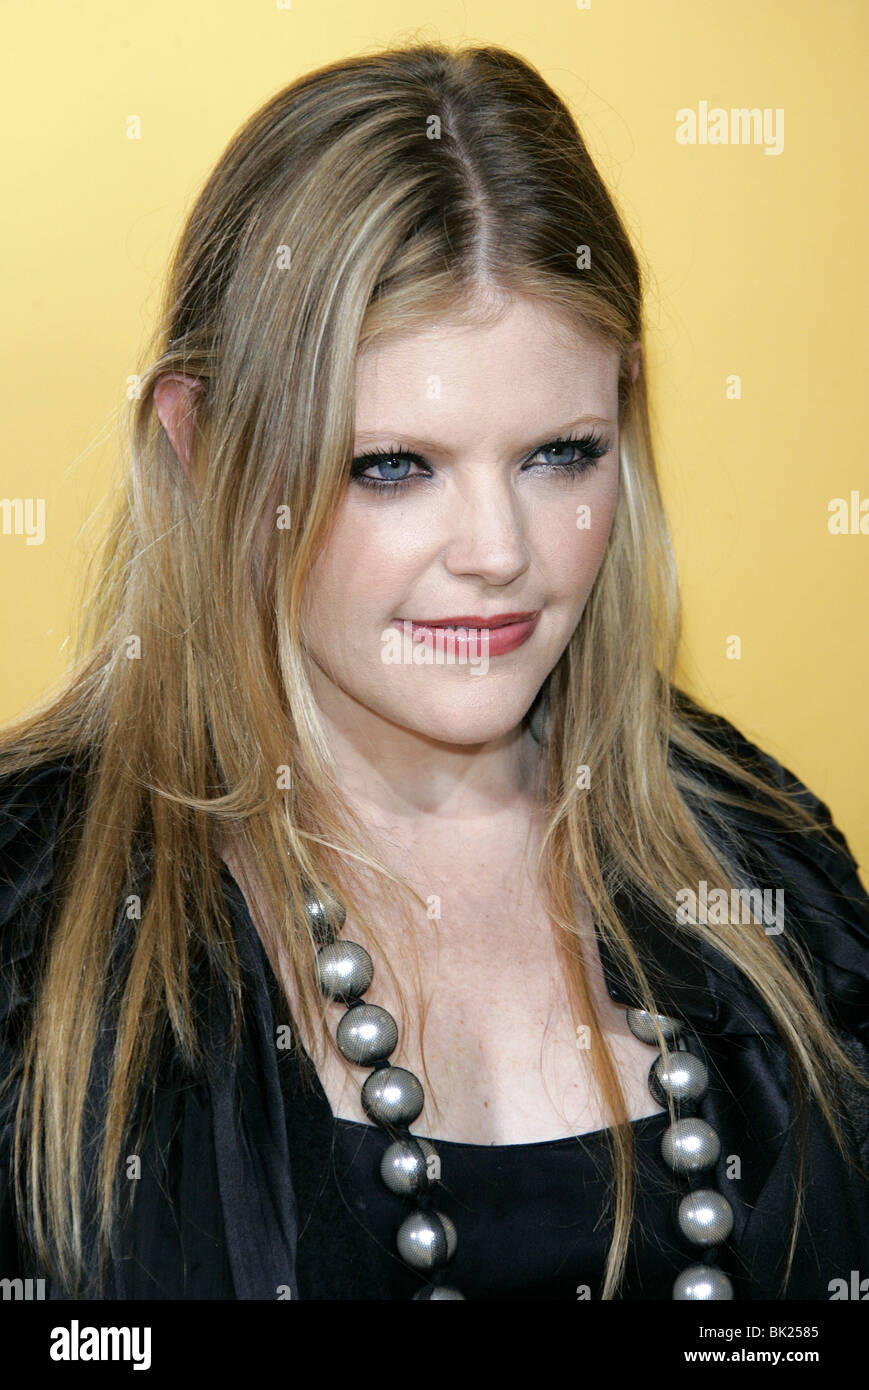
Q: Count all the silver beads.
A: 12